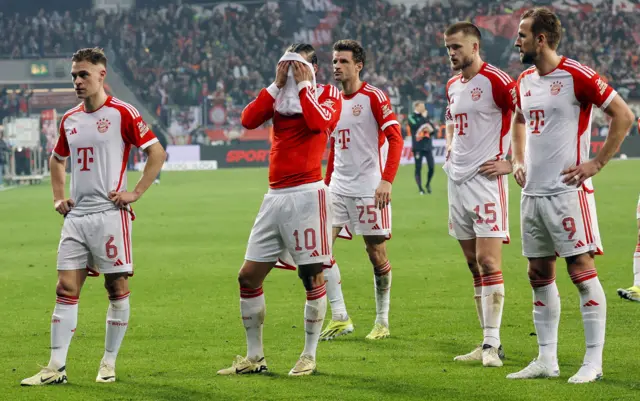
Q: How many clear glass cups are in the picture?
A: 0